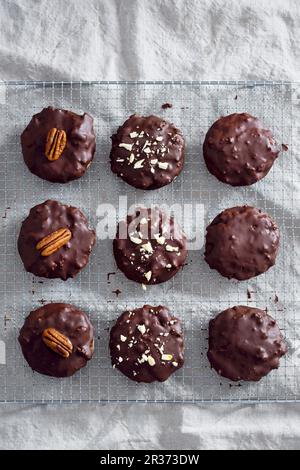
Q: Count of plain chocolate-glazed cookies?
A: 3